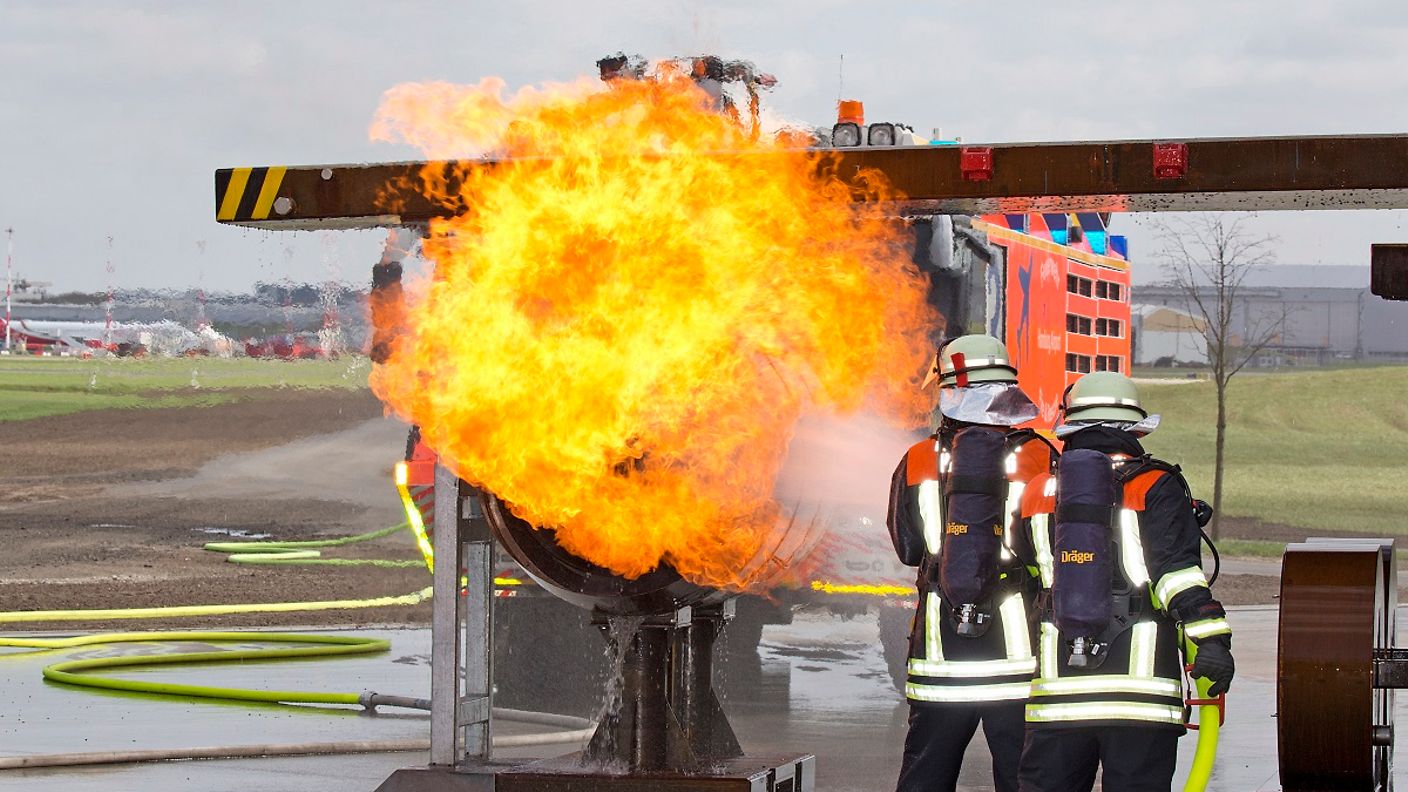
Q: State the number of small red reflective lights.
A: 2